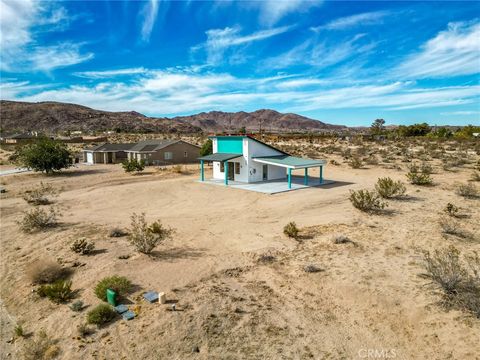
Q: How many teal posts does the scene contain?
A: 5